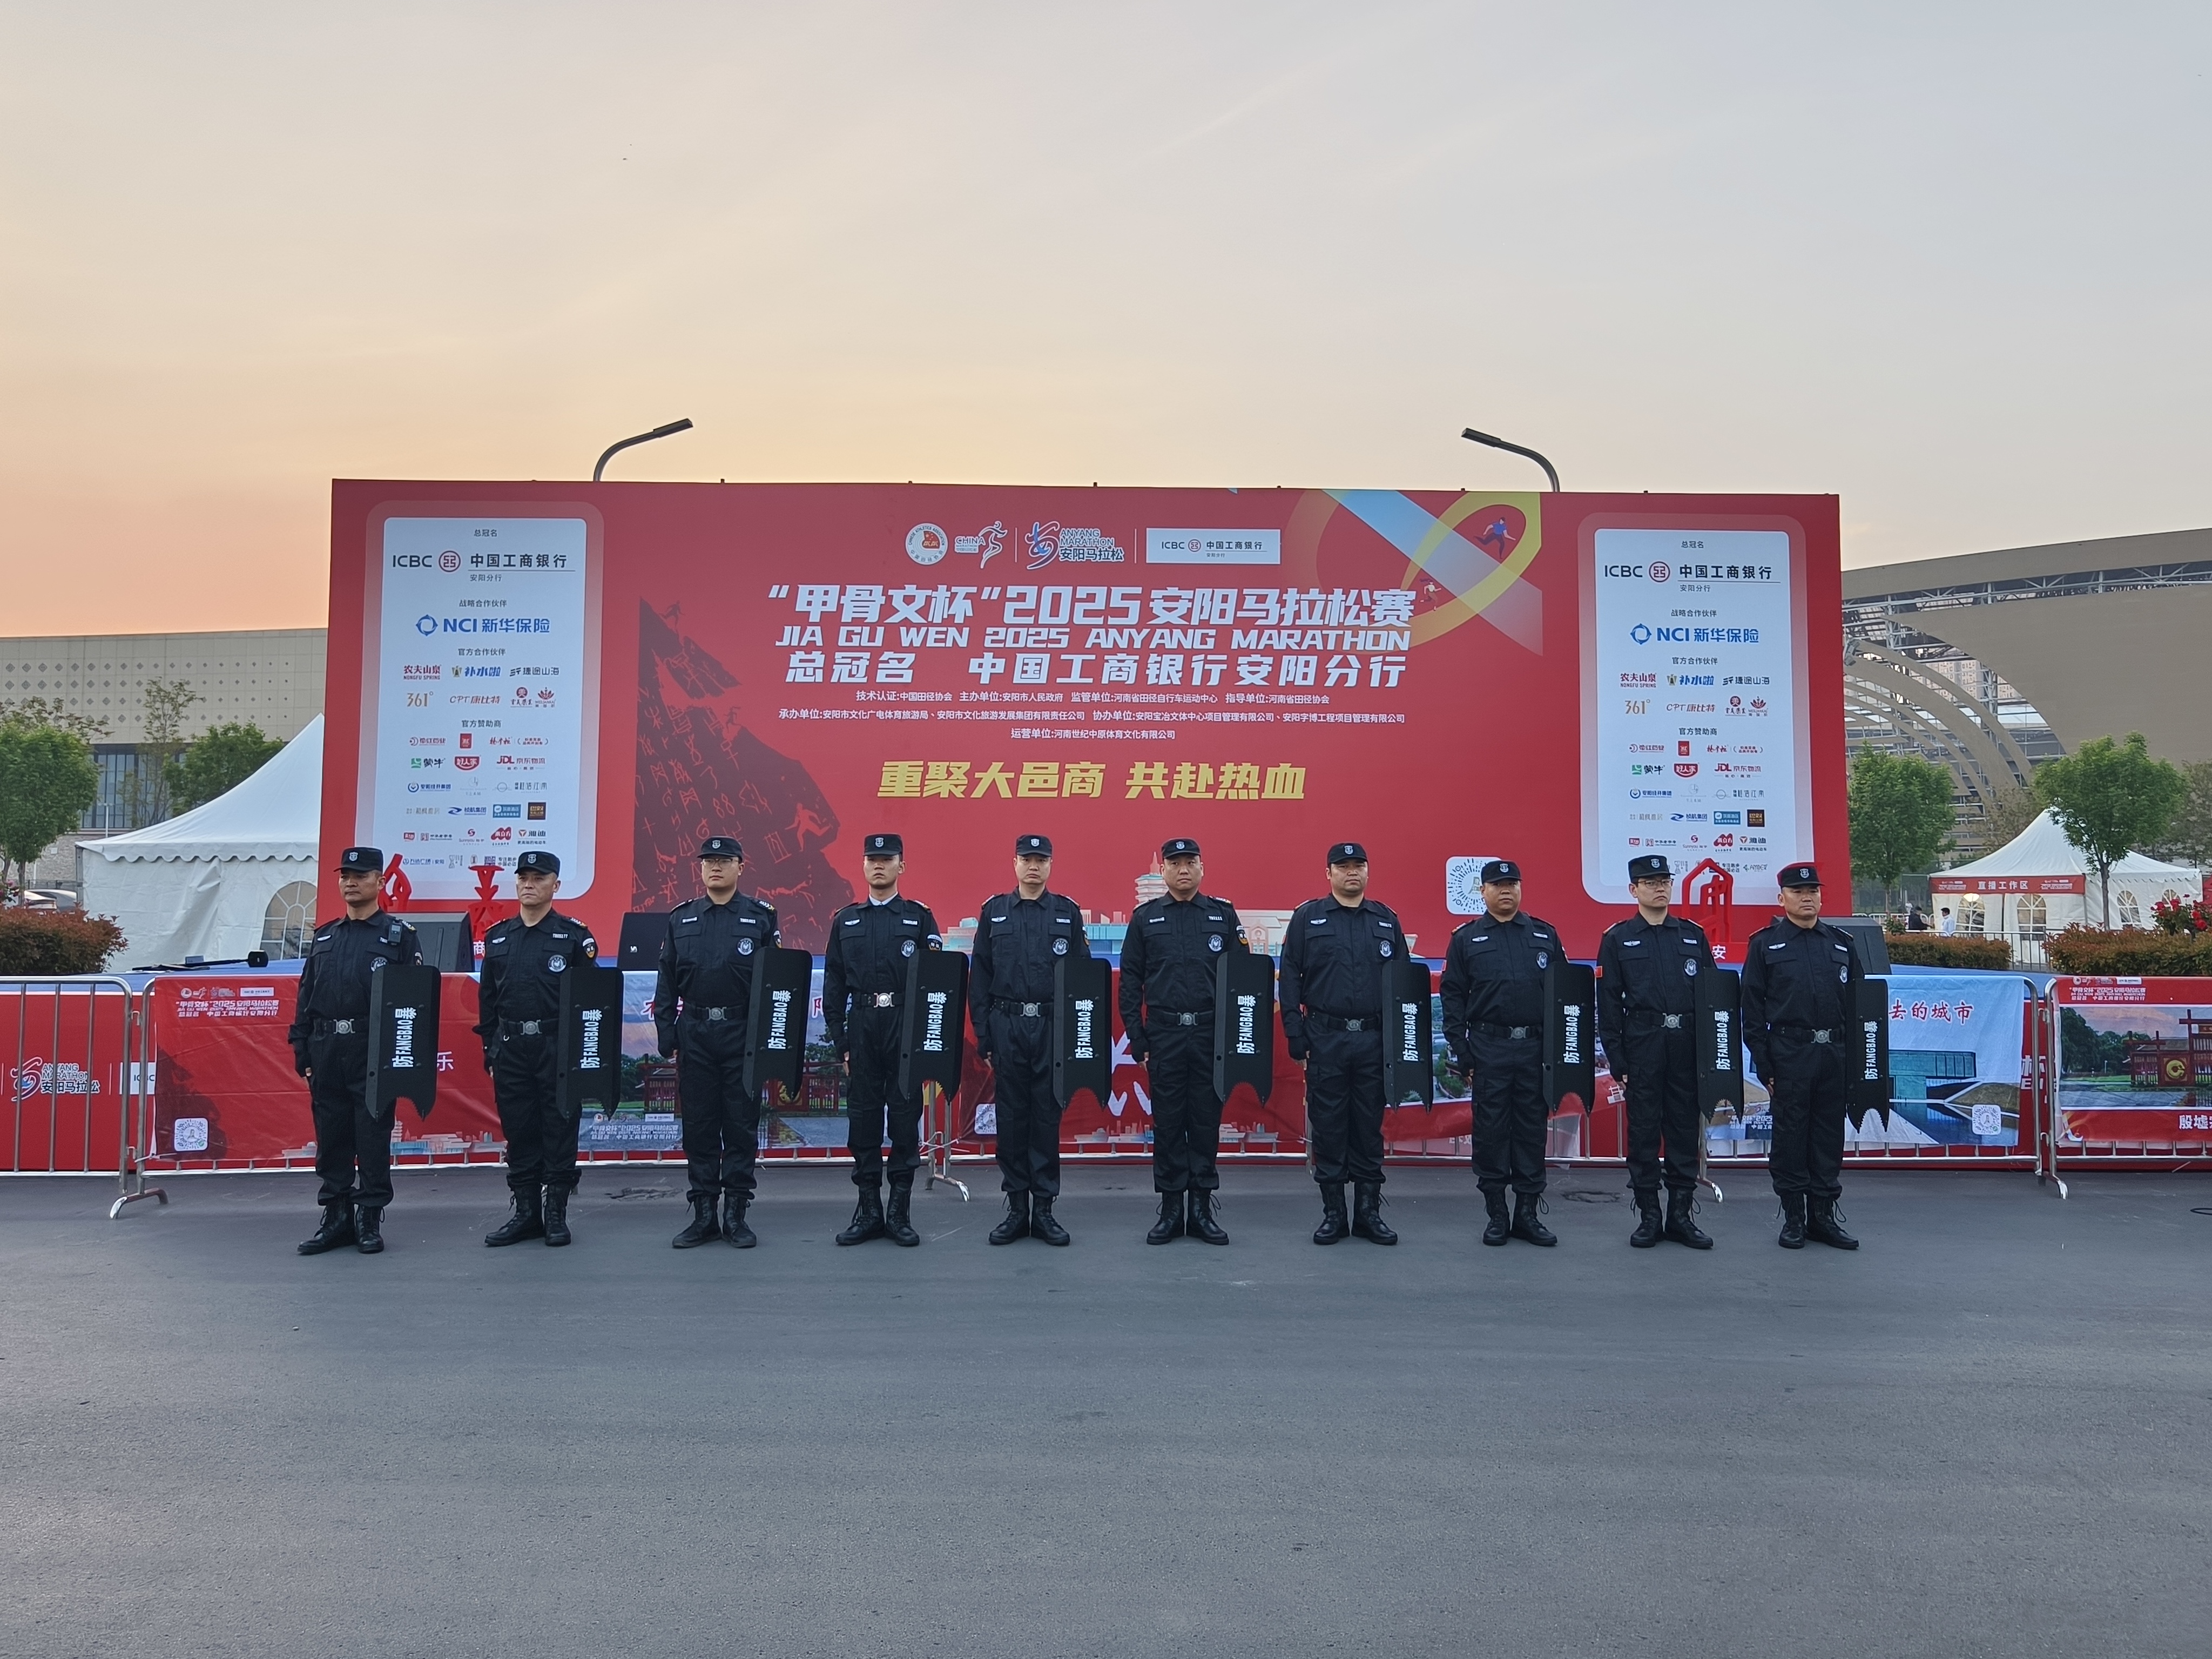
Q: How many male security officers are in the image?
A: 10